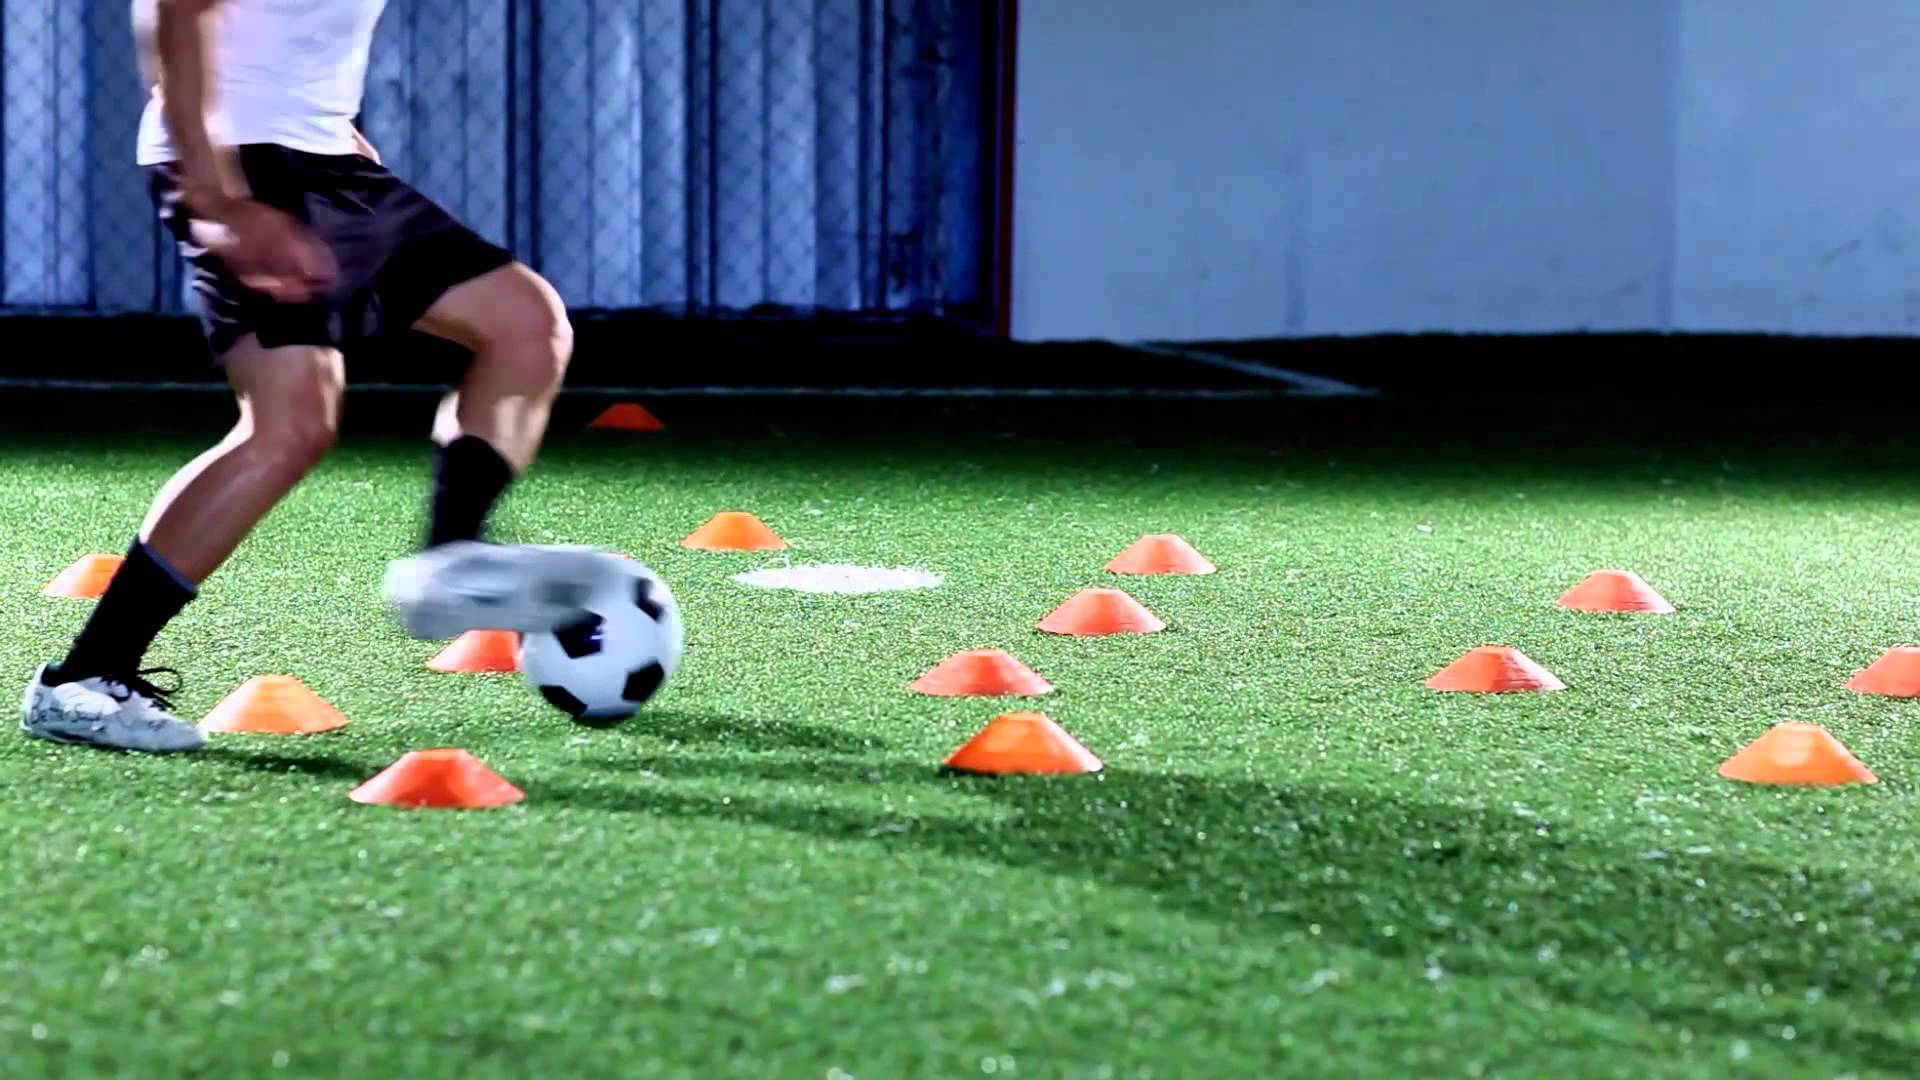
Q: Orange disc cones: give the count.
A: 14